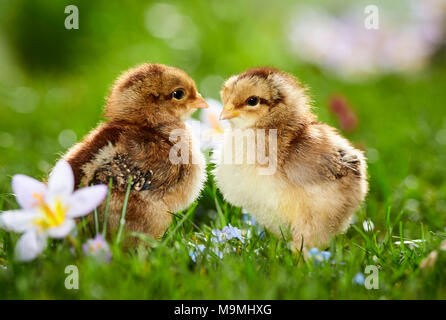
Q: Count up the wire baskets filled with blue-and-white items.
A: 0